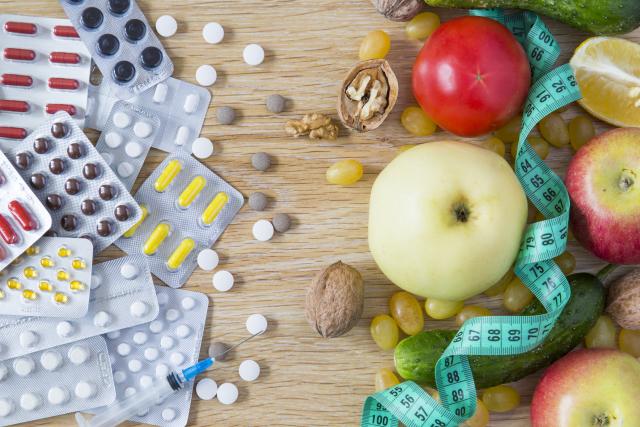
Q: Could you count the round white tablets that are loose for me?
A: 12